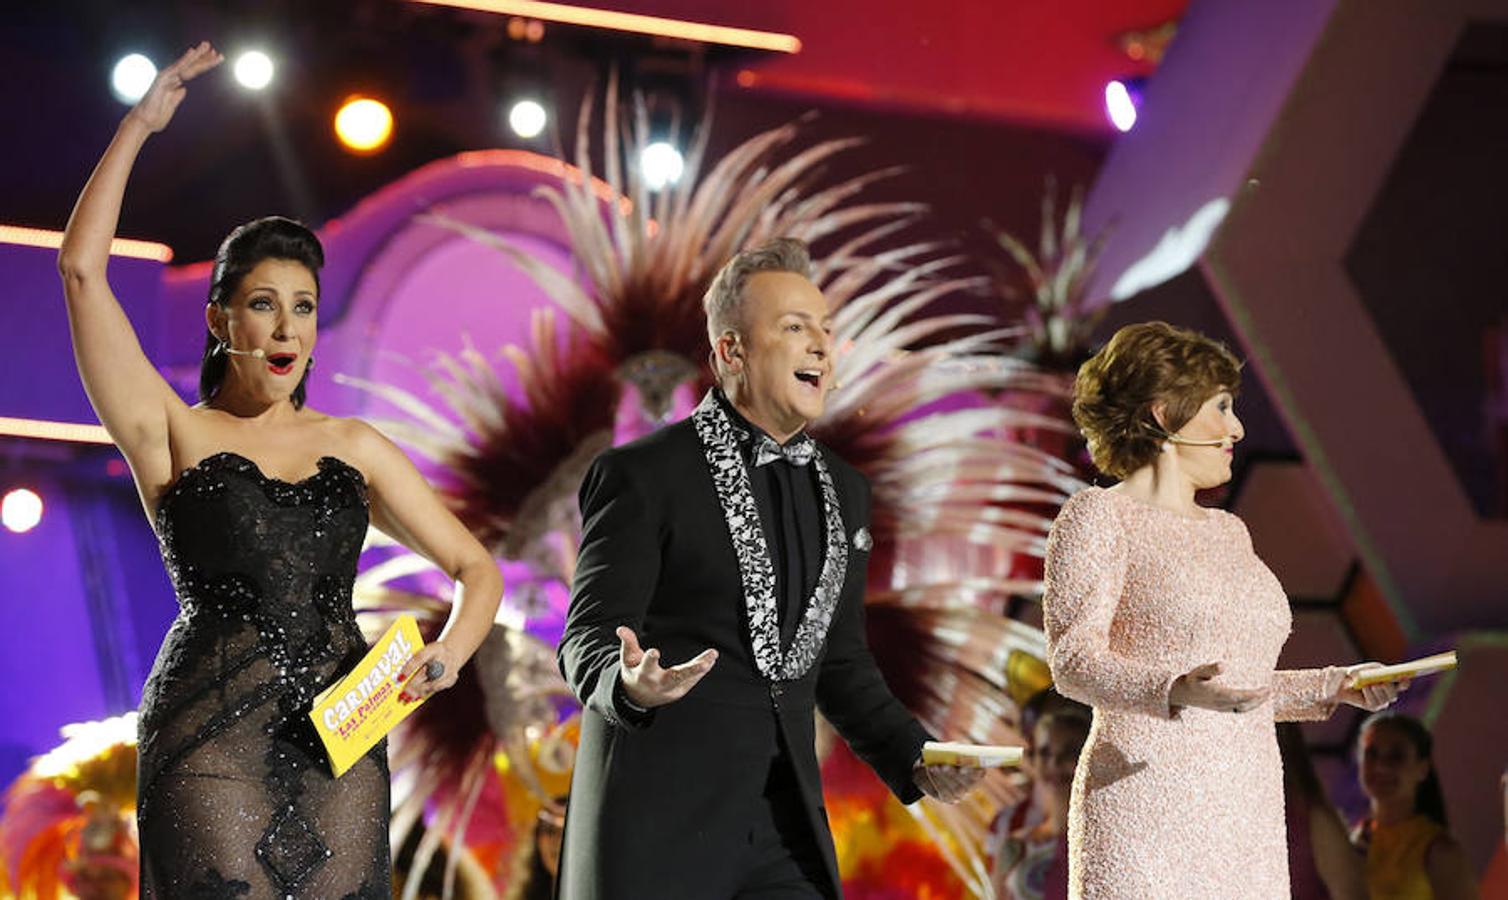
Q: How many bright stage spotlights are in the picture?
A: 7